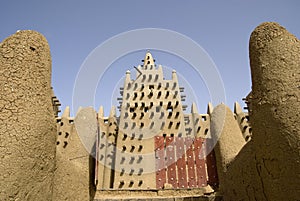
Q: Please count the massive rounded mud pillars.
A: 2